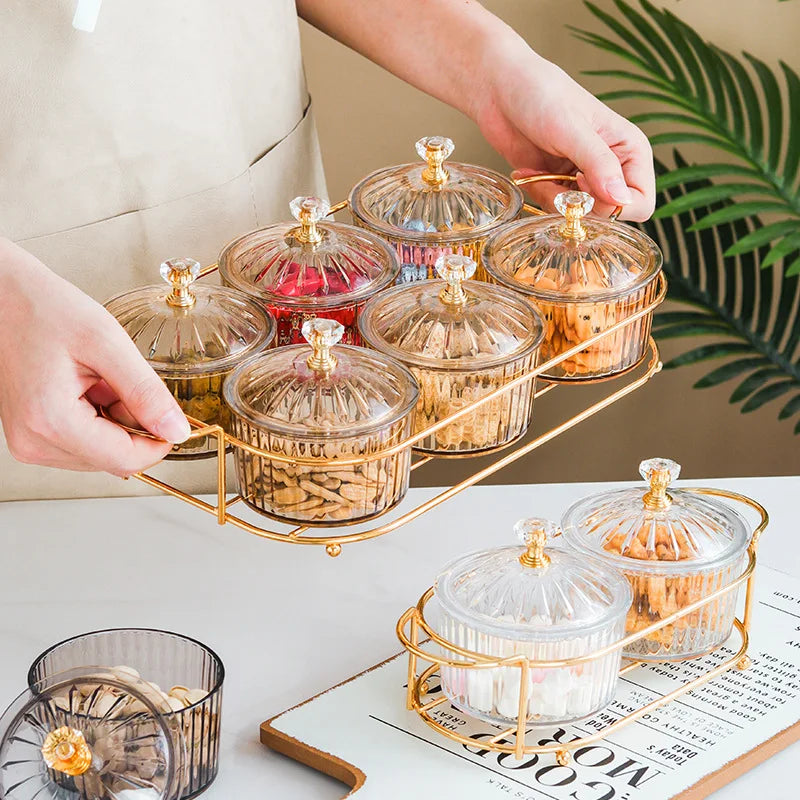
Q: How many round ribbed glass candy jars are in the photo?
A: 9